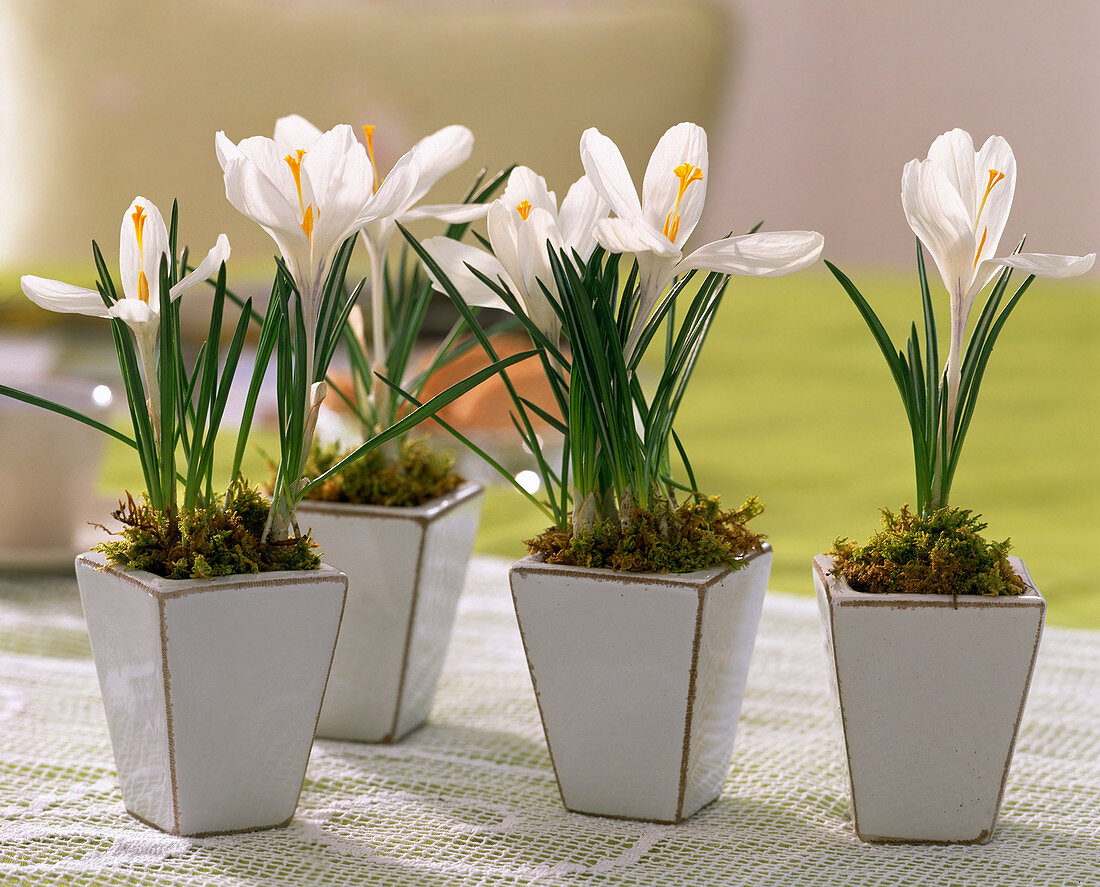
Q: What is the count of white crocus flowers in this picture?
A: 6